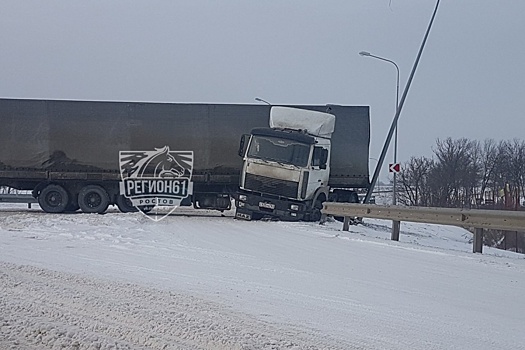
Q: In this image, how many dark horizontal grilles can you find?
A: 1